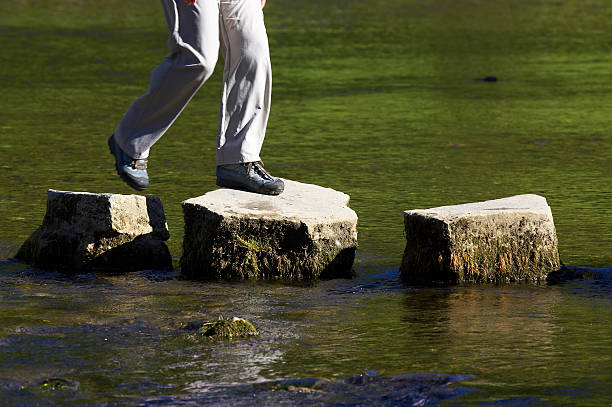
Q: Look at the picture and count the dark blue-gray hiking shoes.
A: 2